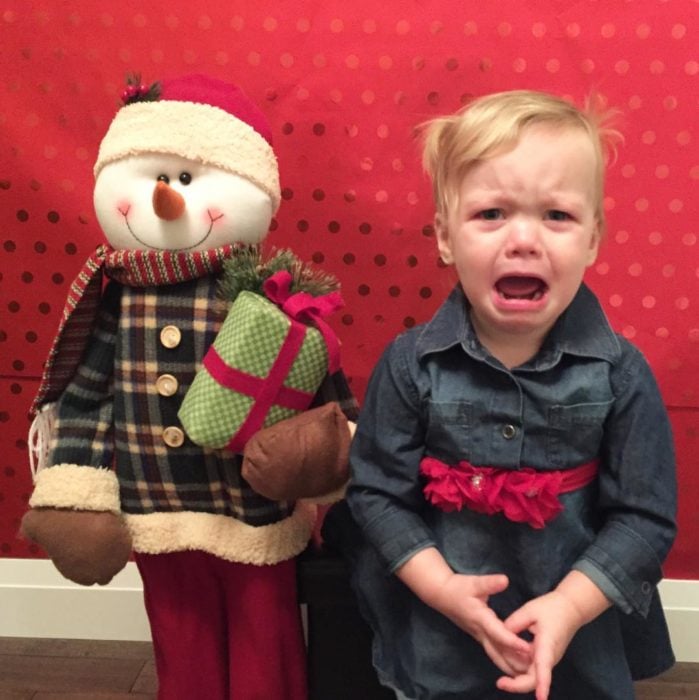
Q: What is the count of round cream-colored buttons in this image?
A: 3